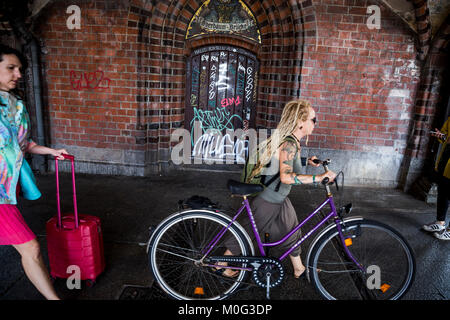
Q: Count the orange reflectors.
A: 3